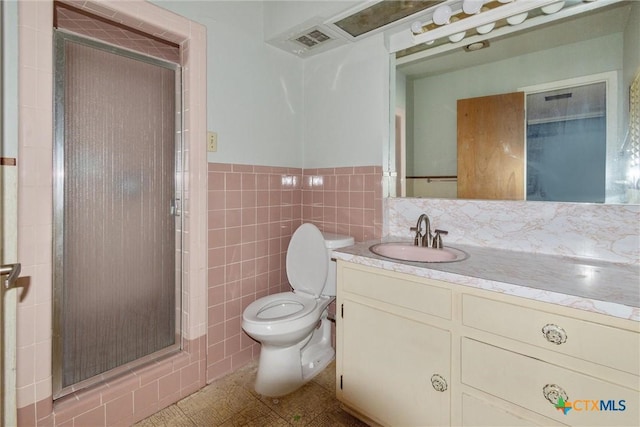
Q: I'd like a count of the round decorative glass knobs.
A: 3